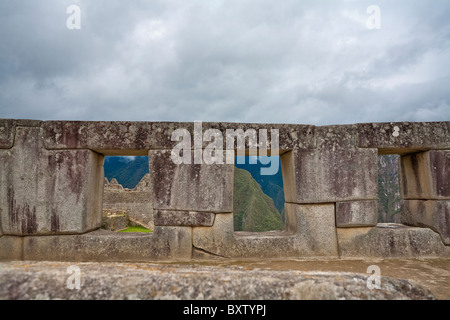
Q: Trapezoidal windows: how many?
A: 3